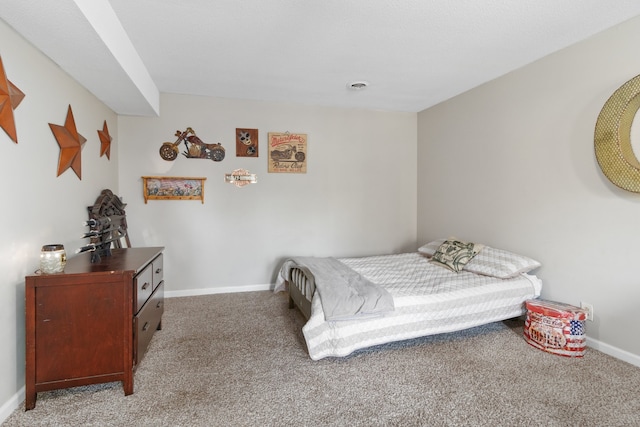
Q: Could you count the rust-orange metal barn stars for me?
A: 3